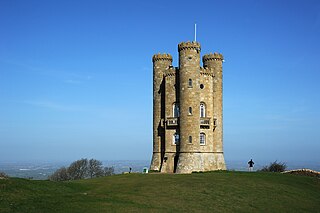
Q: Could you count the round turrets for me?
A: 3